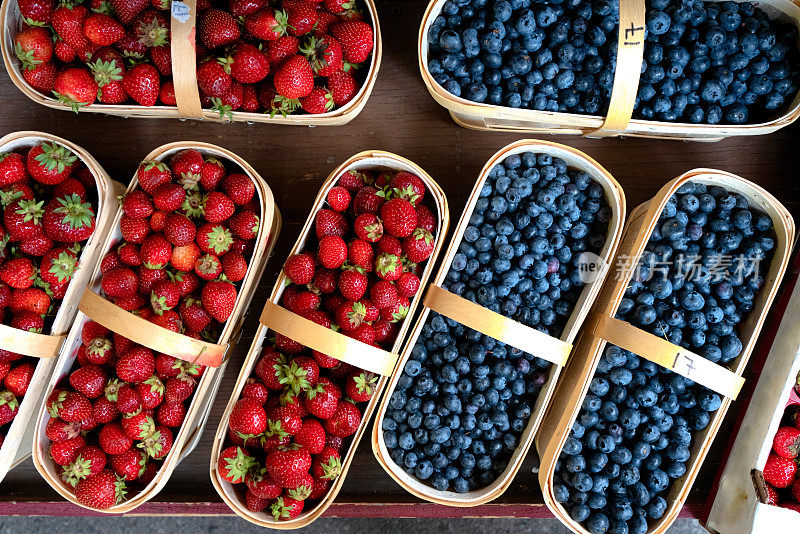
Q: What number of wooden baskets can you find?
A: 7